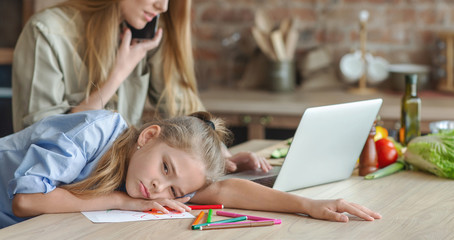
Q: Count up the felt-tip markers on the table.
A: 7